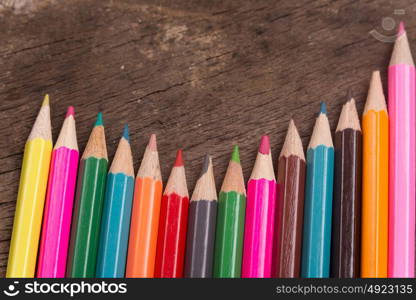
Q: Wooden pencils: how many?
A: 14